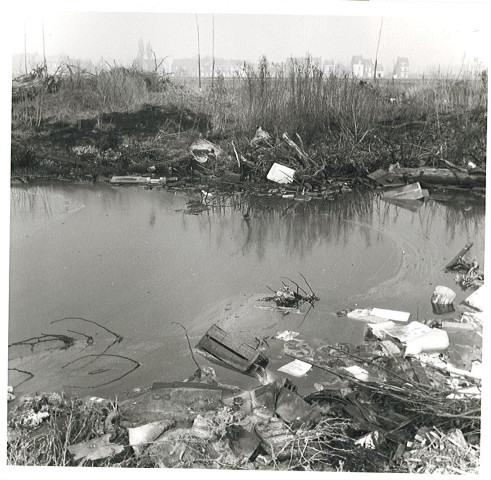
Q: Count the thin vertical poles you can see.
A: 5